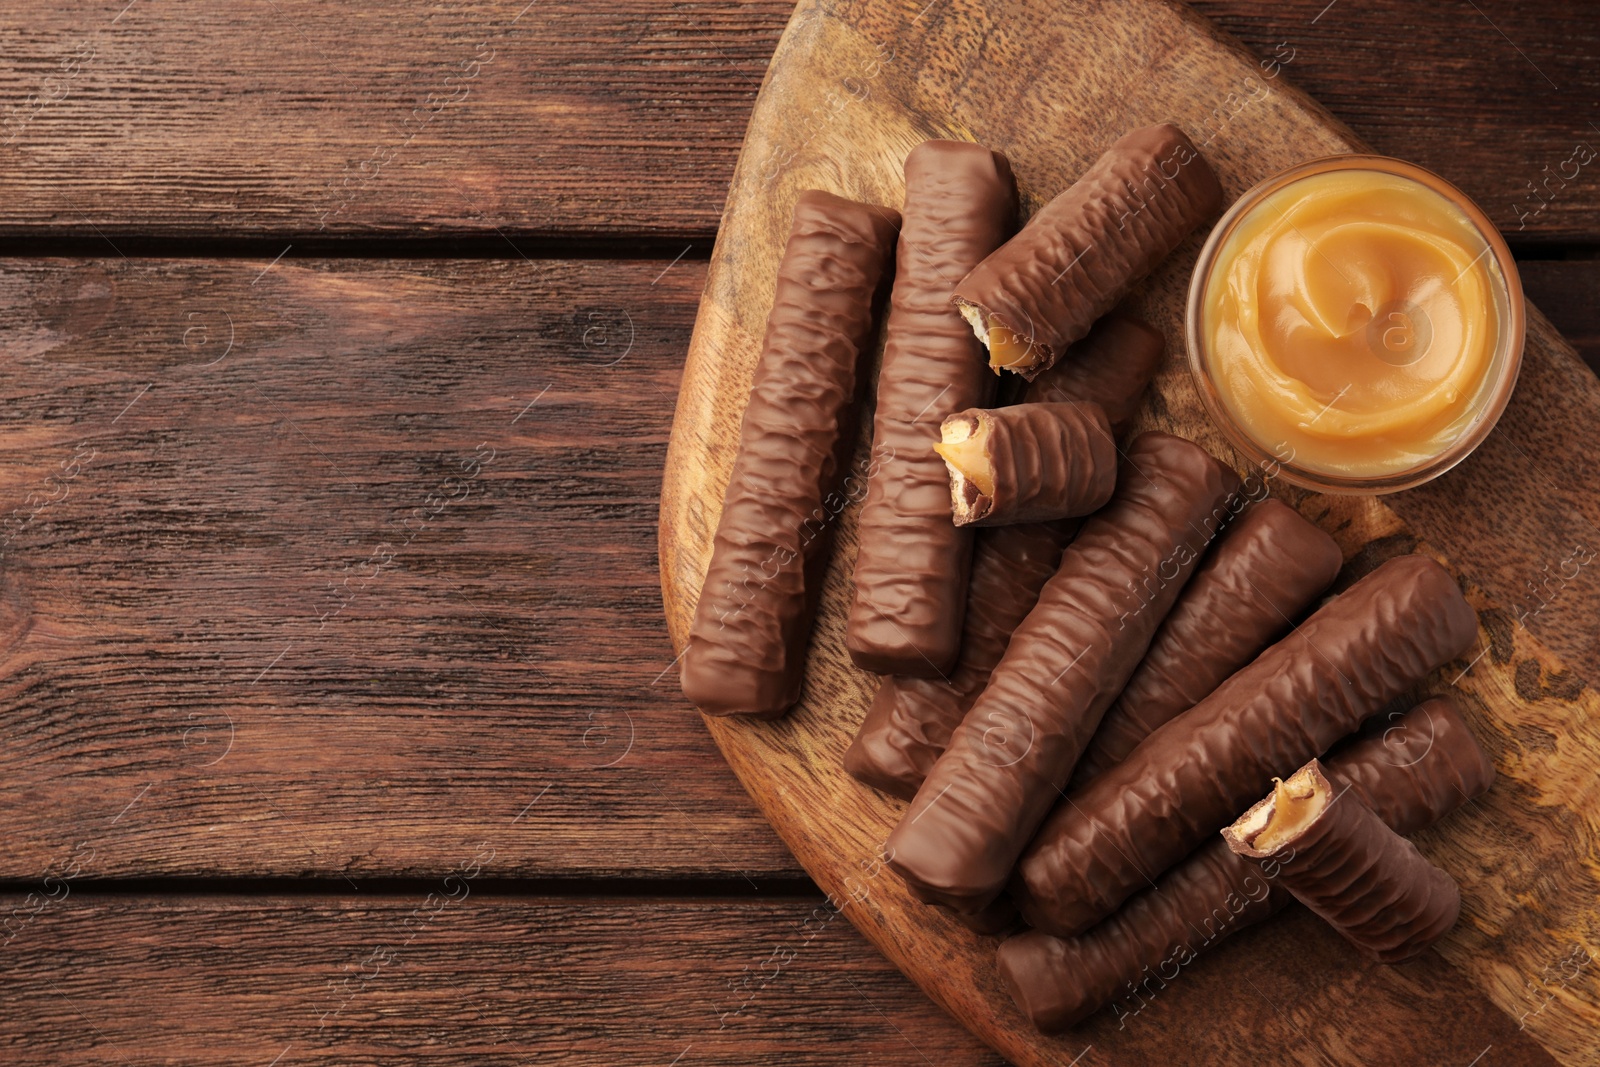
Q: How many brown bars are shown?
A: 10